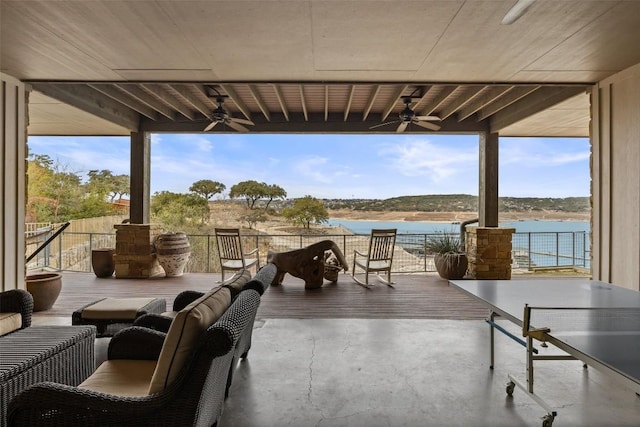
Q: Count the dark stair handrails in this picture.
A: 1